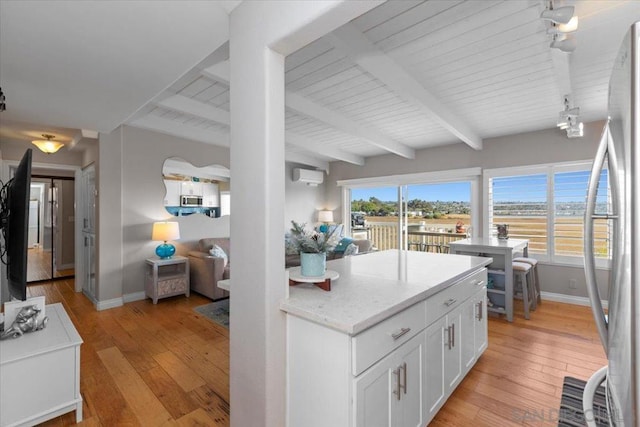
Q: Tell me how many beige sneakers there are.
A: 0